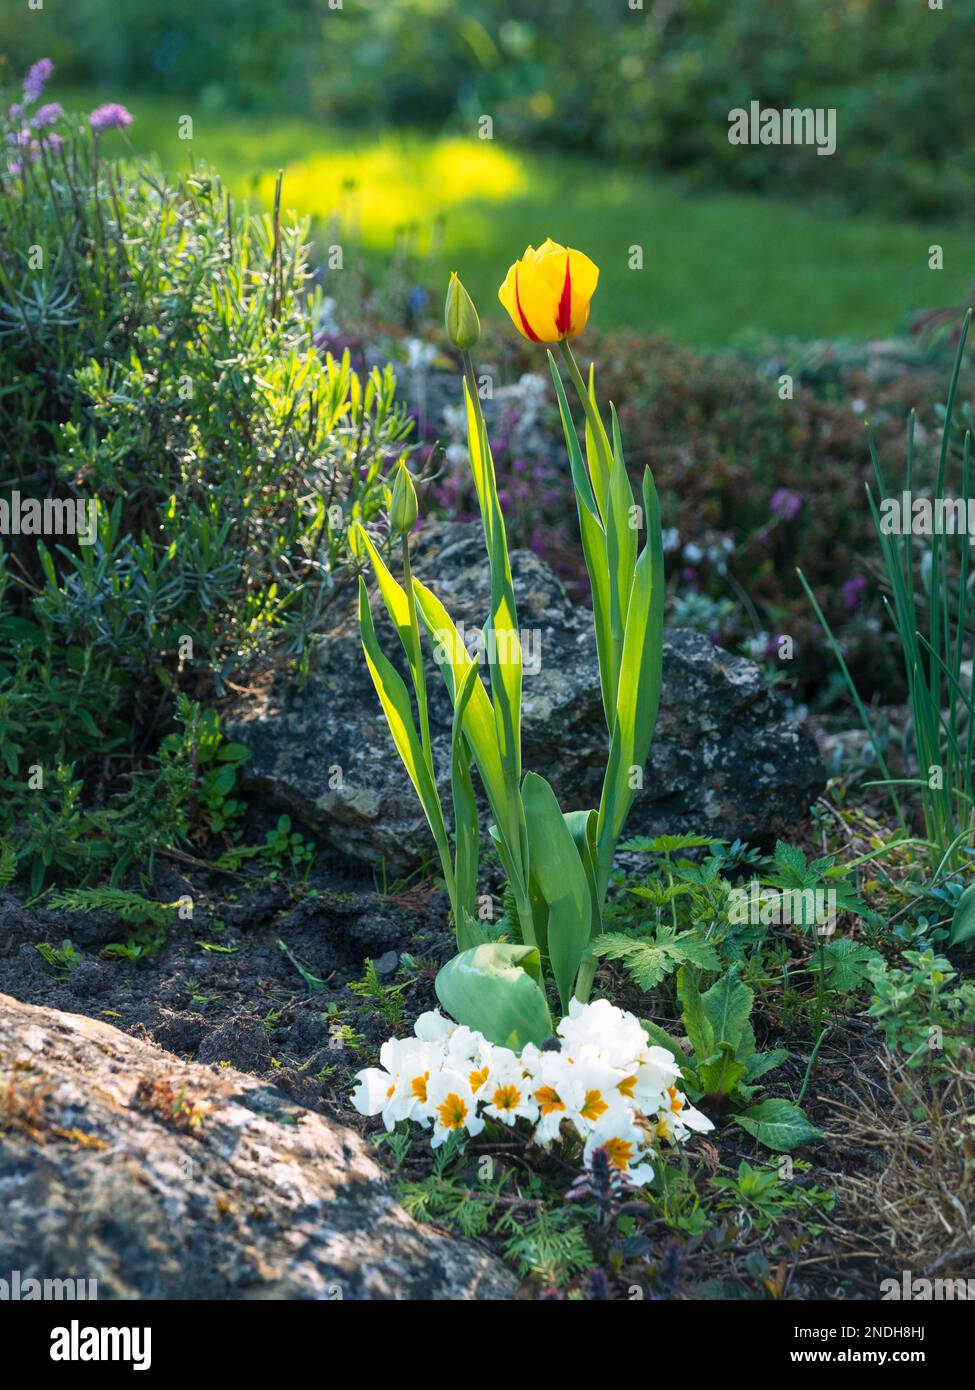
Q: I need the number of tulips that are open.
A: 1